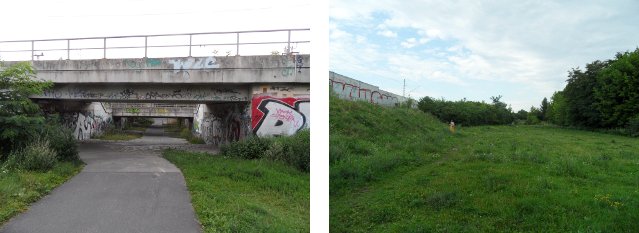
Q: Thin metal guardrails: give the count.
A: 1